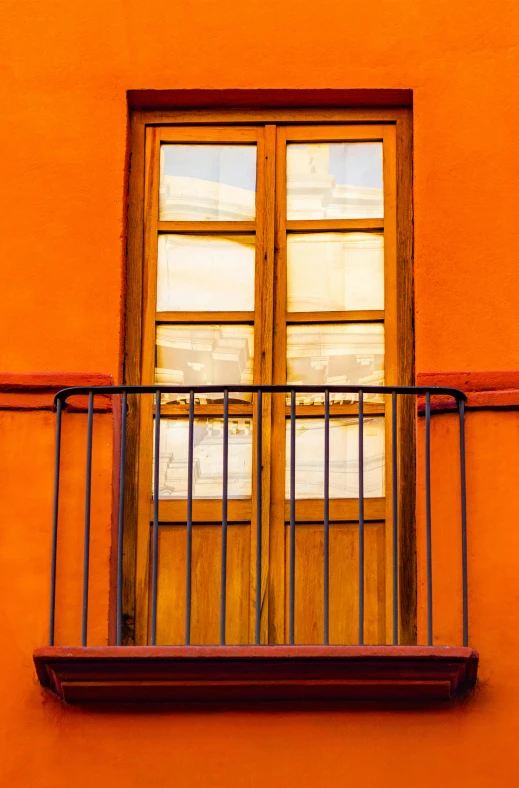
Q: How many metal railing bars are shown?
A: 13